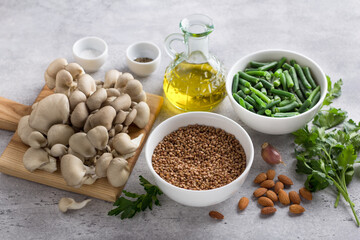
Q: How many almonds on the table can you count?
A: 15